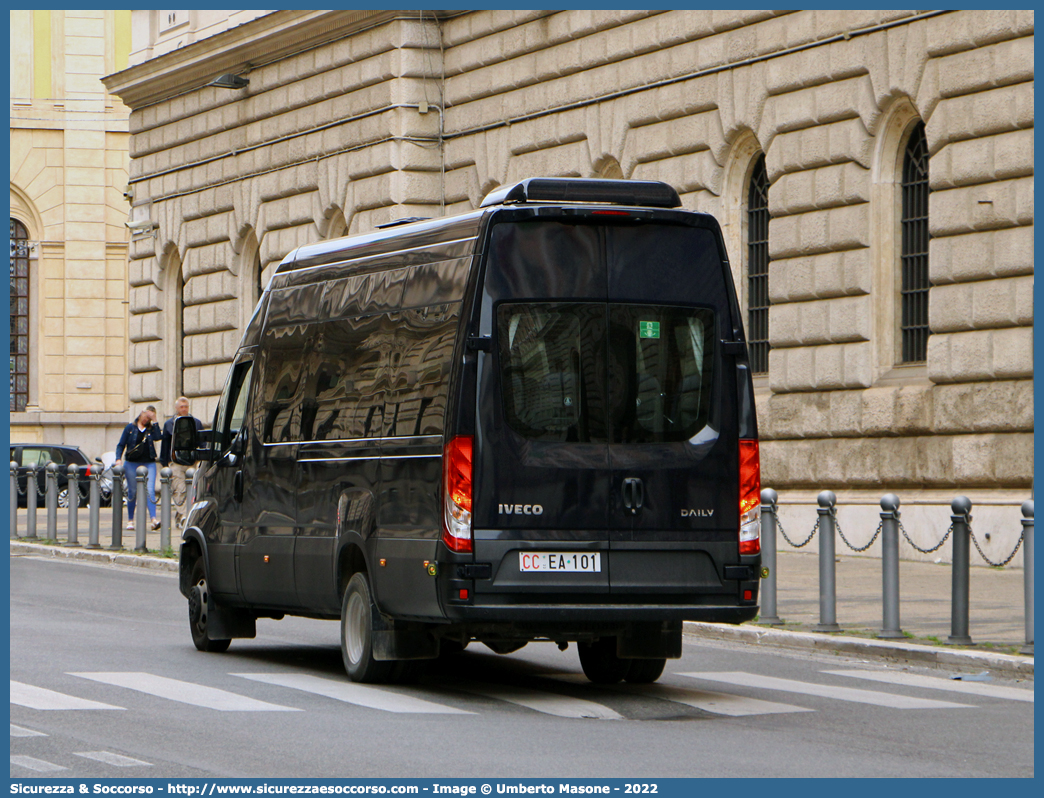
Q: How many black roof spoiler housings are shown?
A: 1